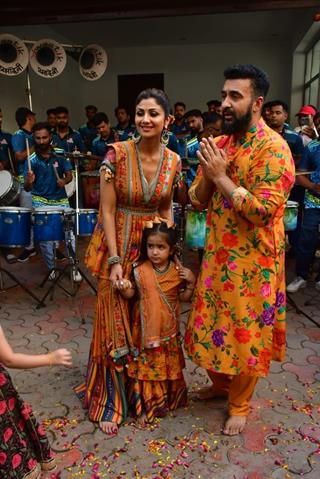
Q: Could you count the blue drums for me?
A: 3